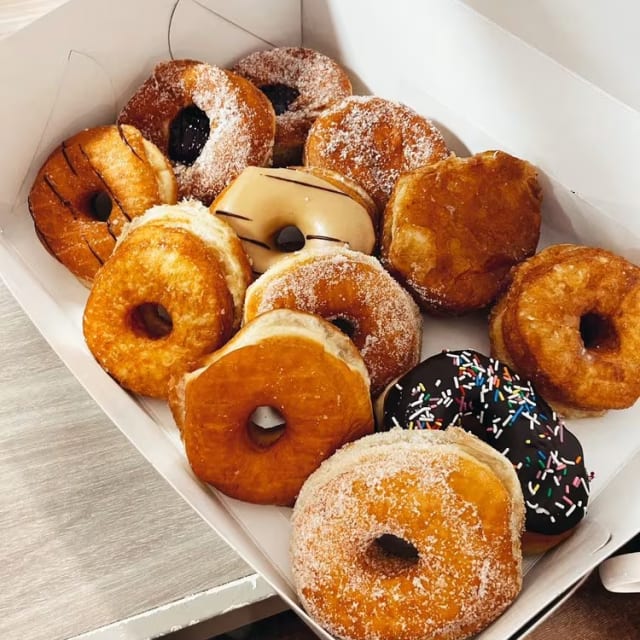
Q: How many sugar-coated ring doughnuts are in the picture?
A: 4